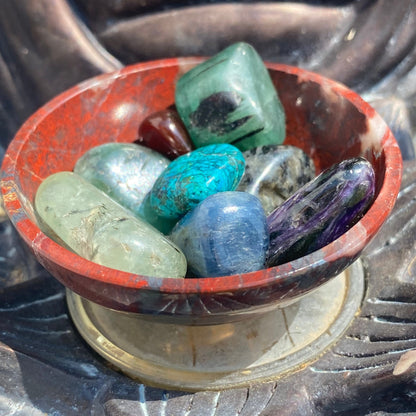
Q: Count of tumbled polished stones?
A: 8